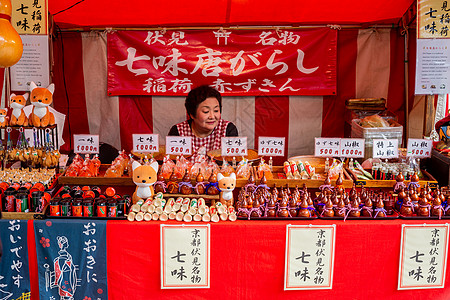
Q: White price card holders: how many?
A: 9